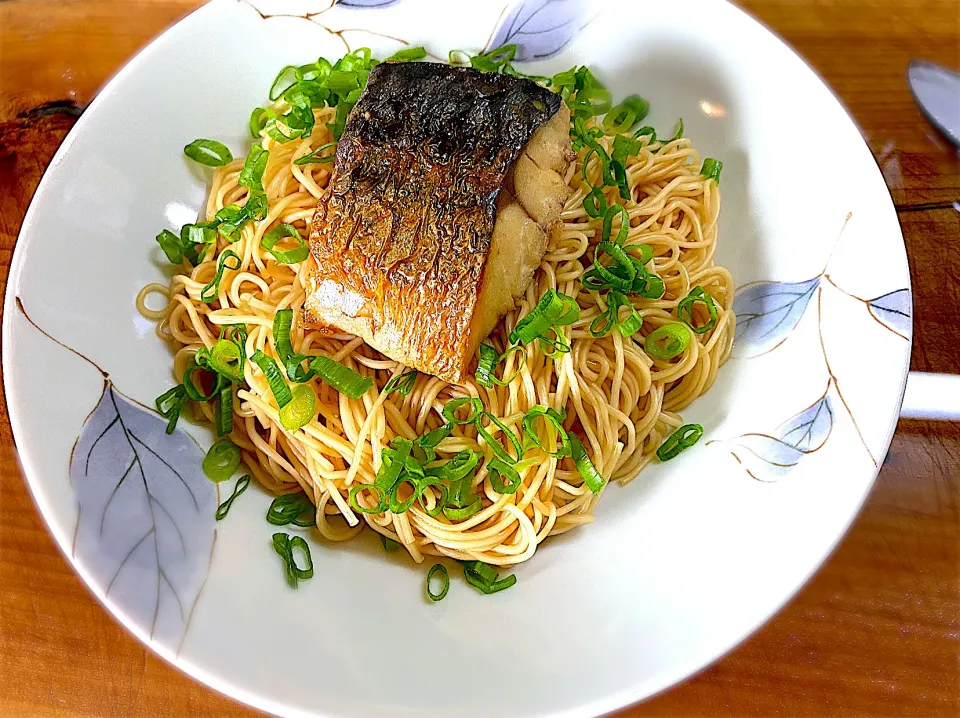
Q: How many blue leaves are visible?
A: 6